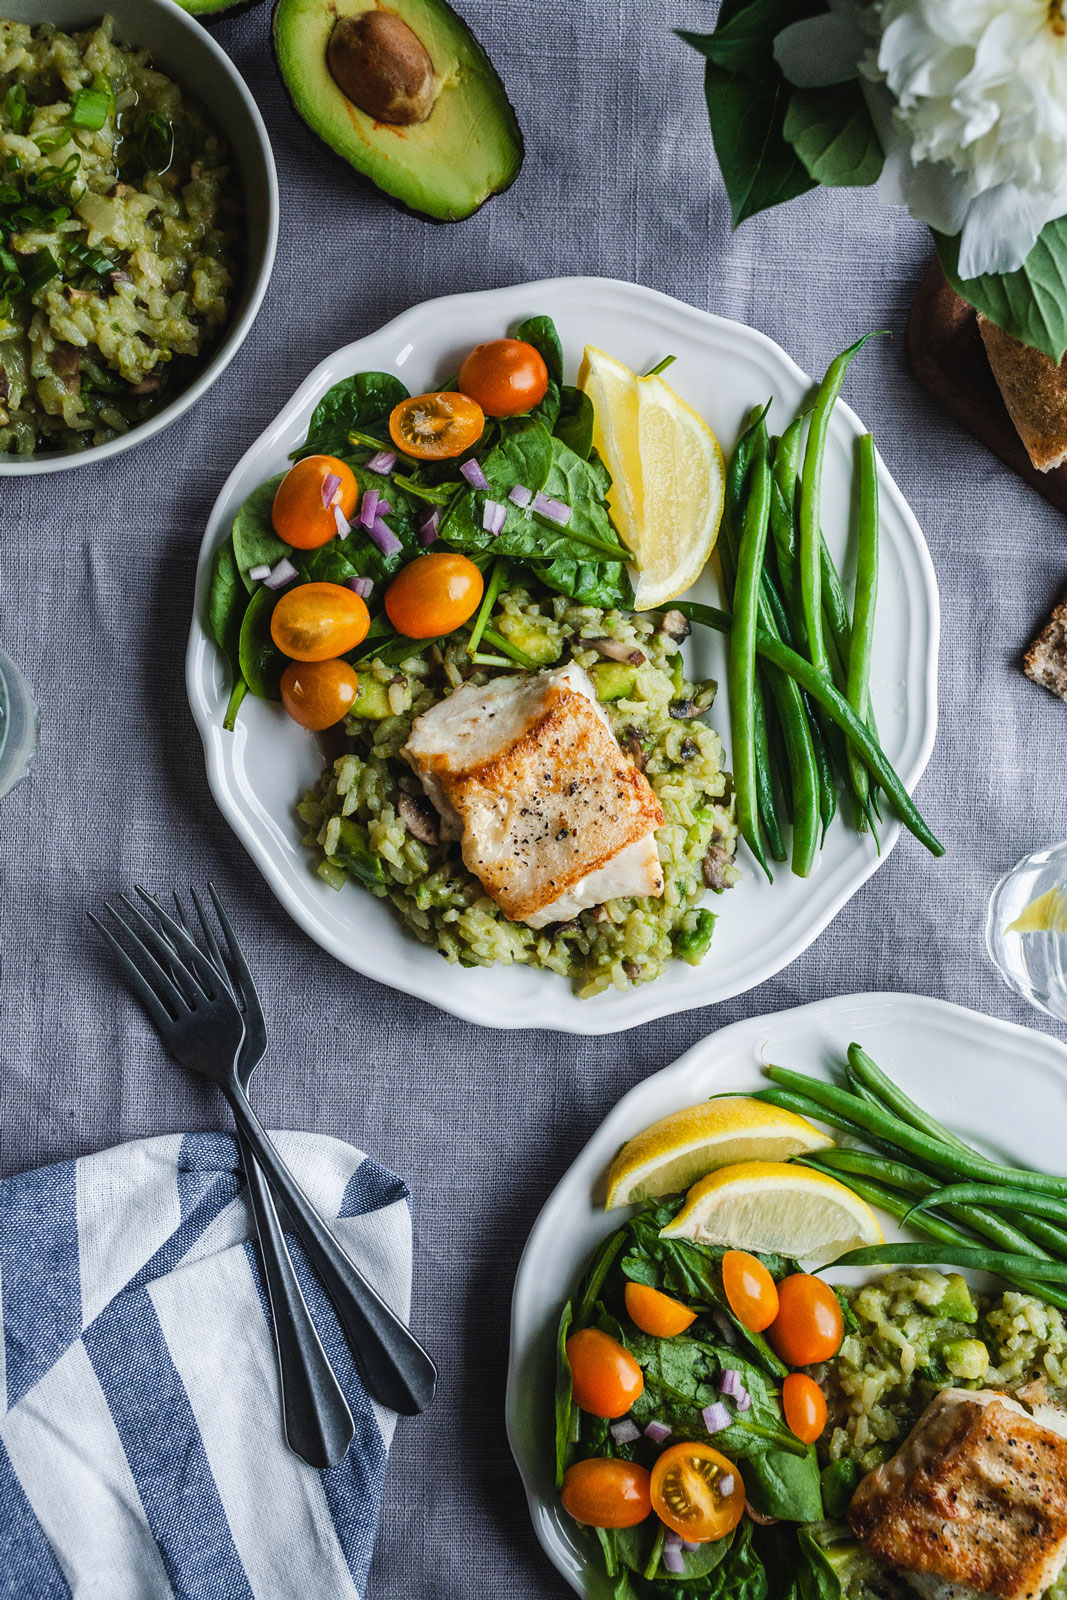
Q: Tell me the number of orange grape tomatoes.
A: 13